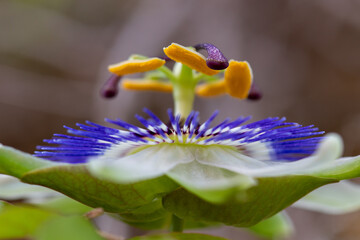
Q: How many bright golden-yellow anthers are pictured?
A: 5